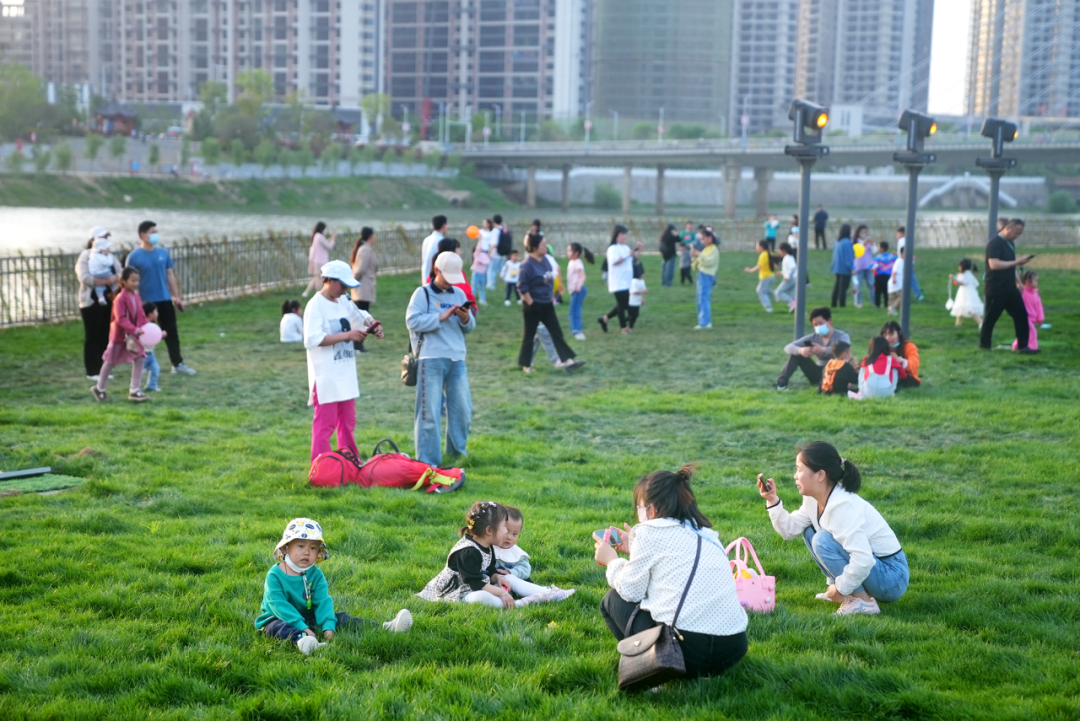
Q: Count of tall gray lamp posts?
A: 3